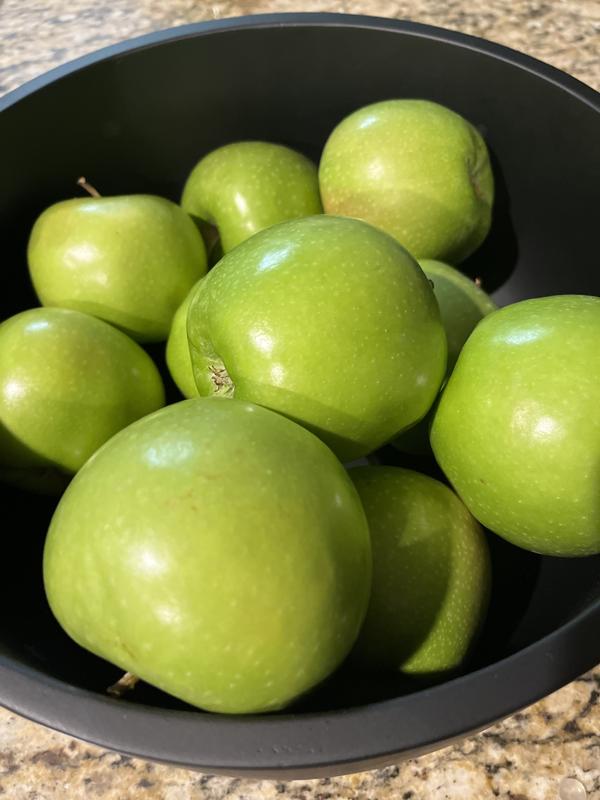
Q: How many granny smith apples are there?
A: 10